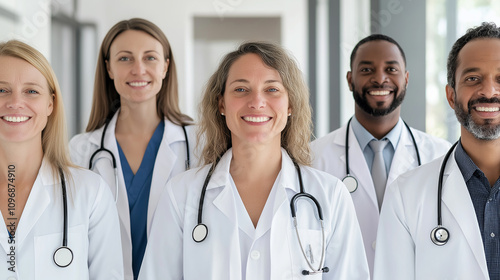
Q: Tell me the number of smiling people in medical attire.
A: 5